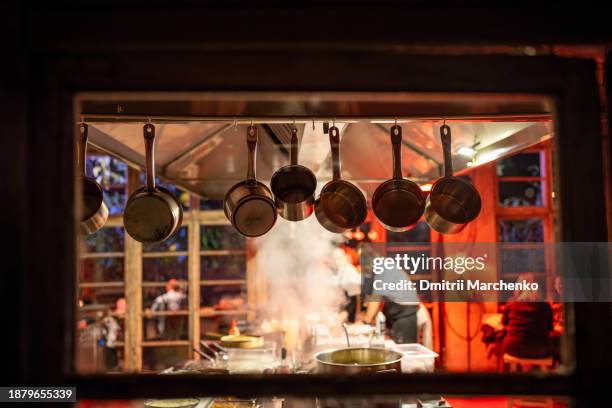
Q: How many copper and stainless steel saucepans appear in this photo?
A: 7